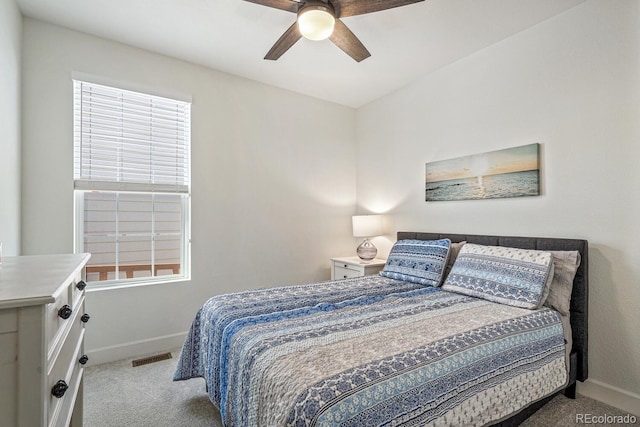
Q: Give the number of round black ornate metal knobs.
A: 5